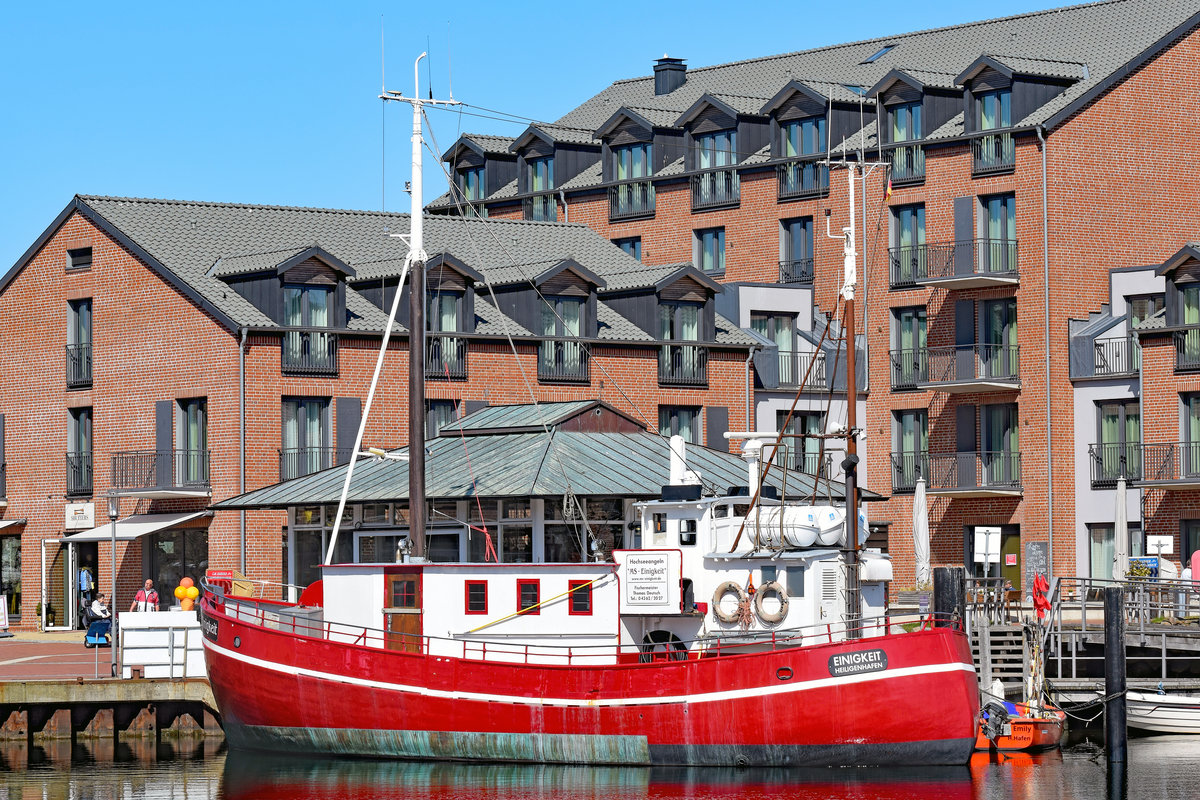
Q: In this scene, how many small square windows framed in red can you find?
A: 3